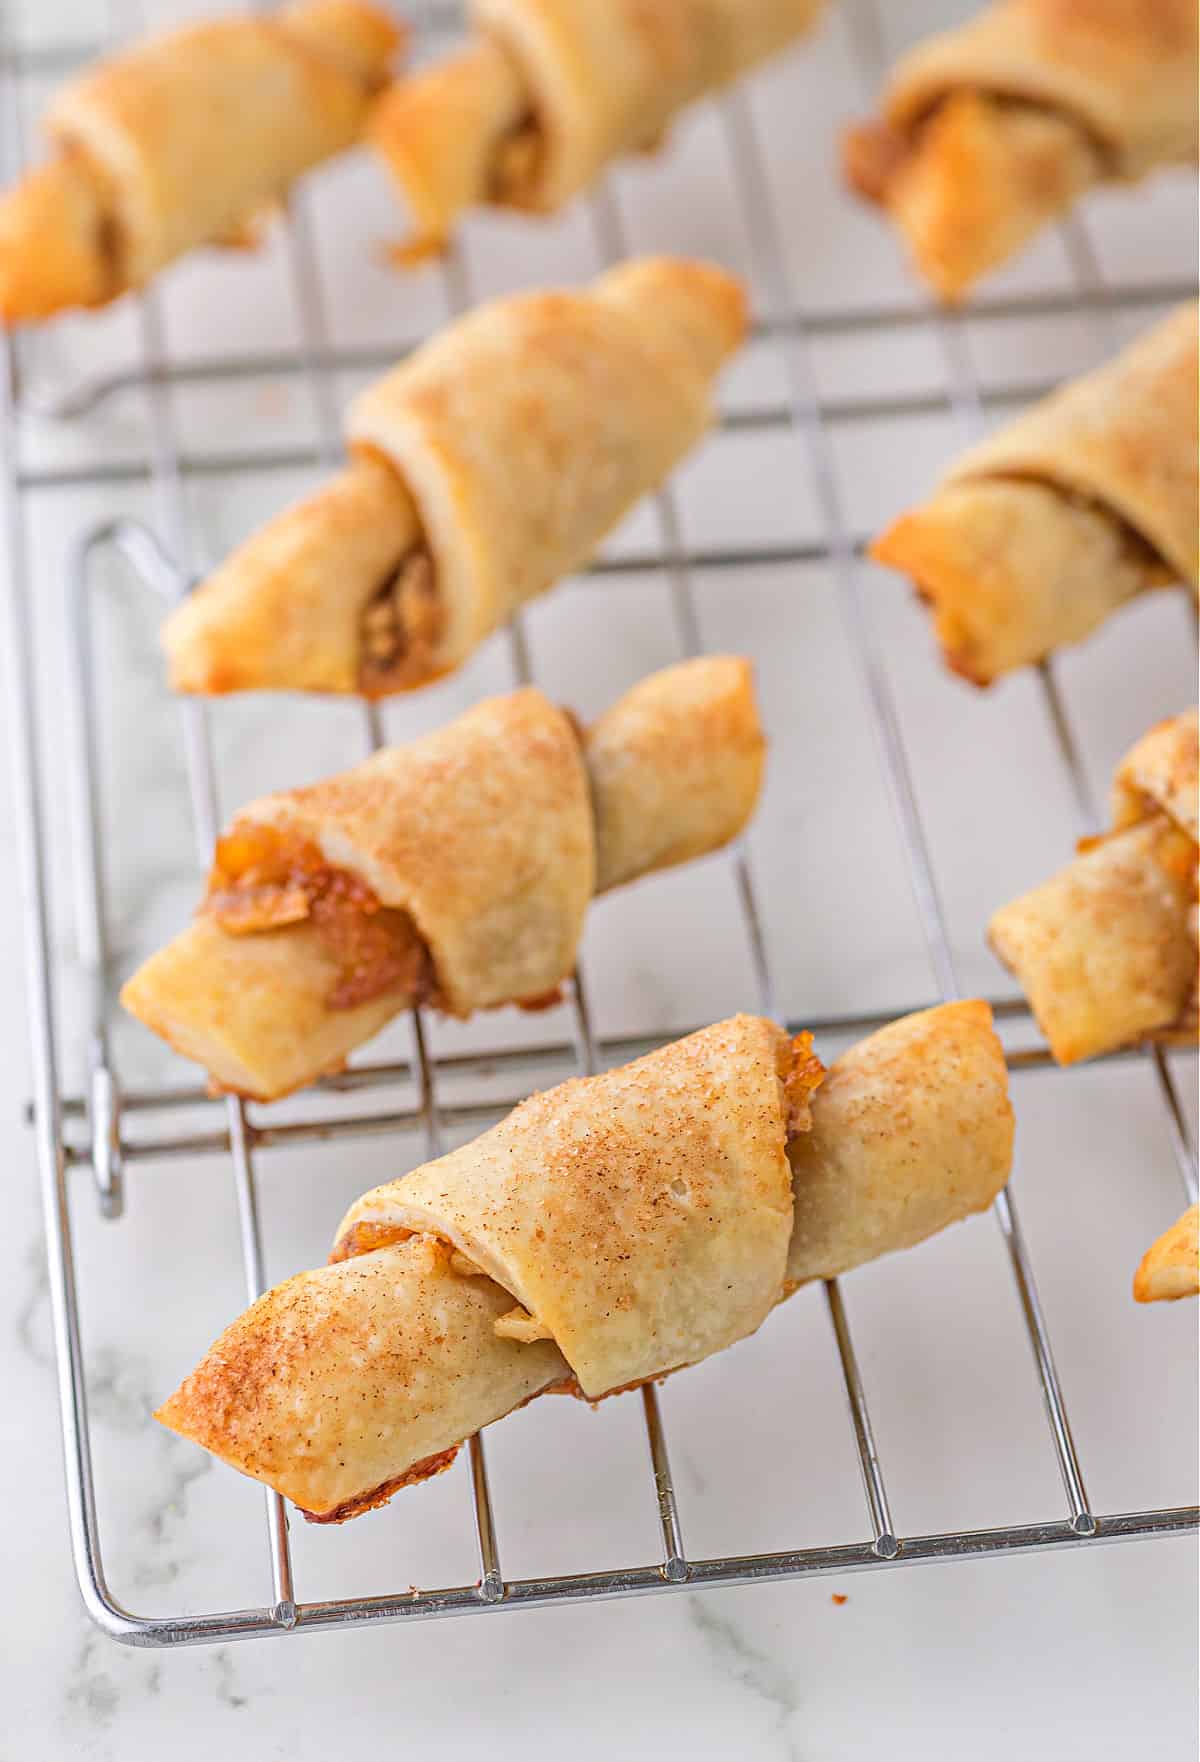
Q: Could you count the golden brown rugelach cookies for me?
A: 9